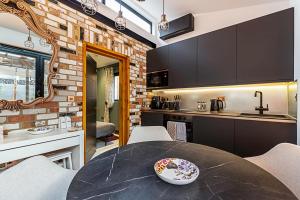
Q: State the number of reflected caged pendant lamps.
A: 2